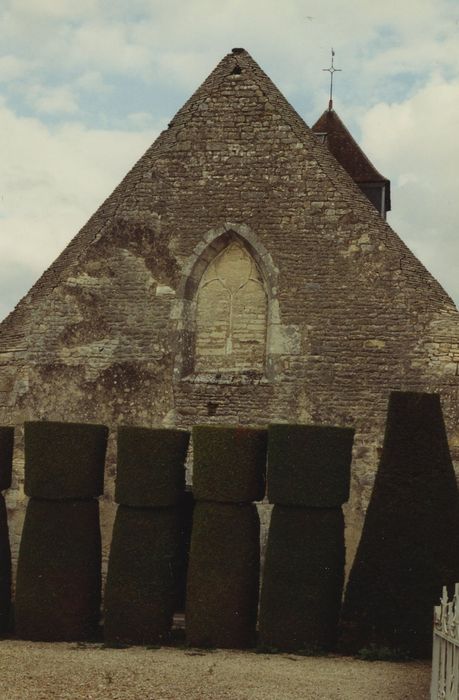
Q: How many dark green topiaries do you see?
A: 6